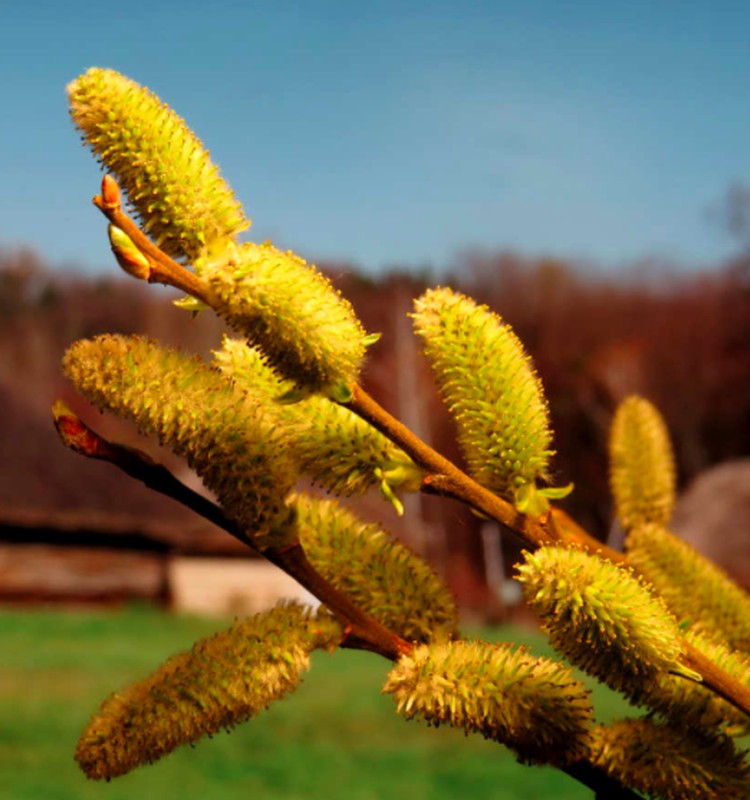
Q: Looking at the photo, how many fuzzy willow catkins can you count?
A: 13